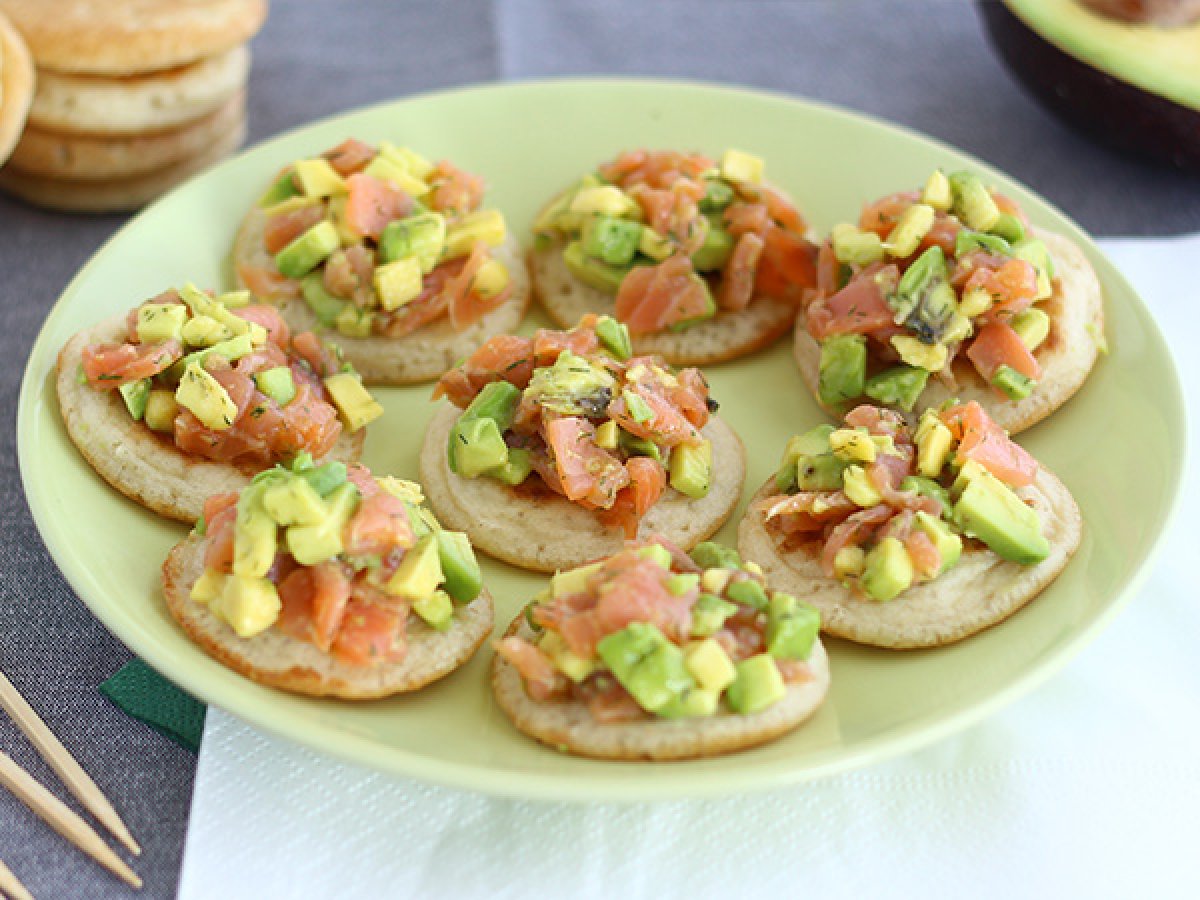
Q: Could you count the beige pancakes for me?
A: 13